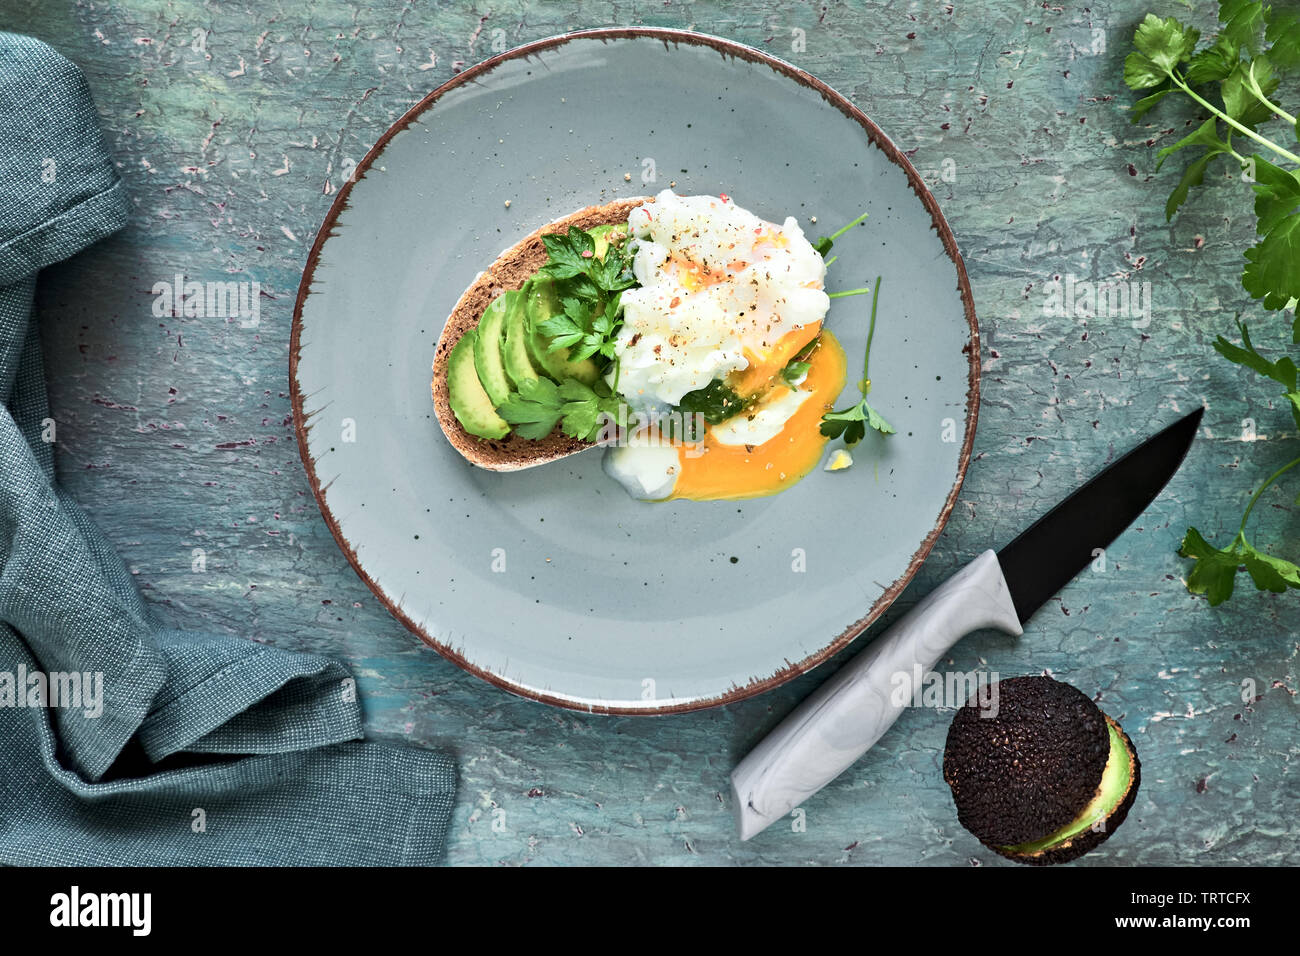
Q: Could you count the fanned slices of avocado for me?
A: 4